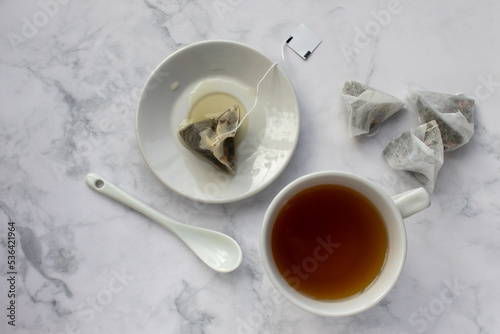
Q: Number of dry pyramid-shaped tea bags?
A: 3